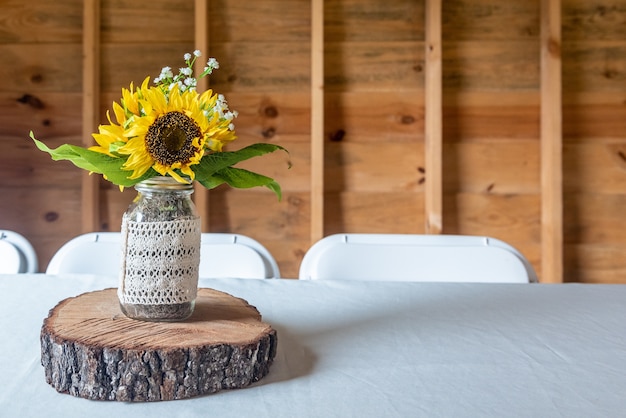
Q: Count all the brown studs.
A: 5